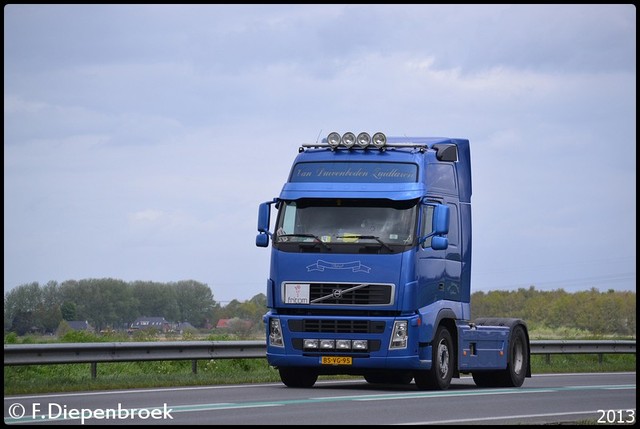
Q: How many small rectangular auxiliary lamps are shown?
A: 4